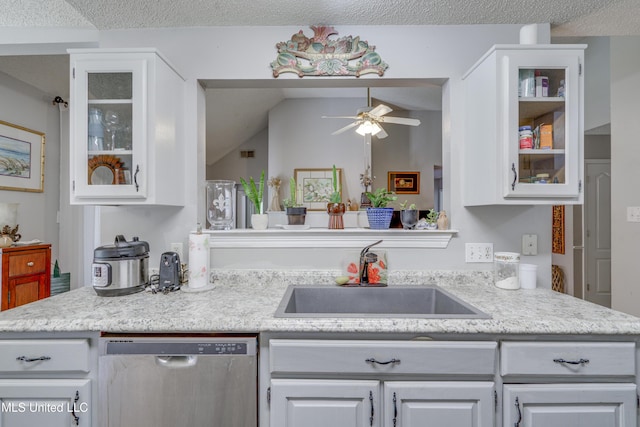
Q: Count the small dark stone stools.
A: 0